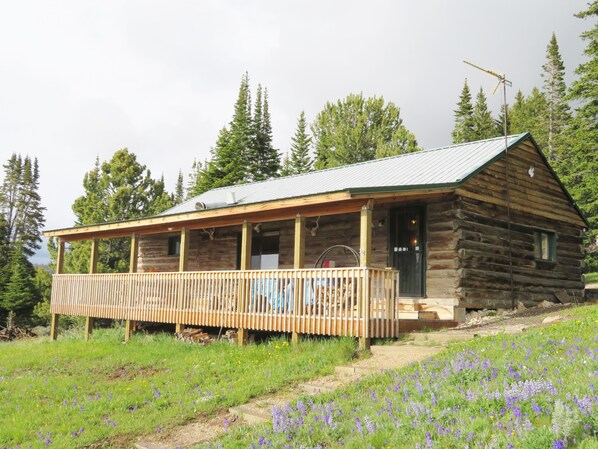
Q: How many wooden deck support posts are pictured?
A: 7